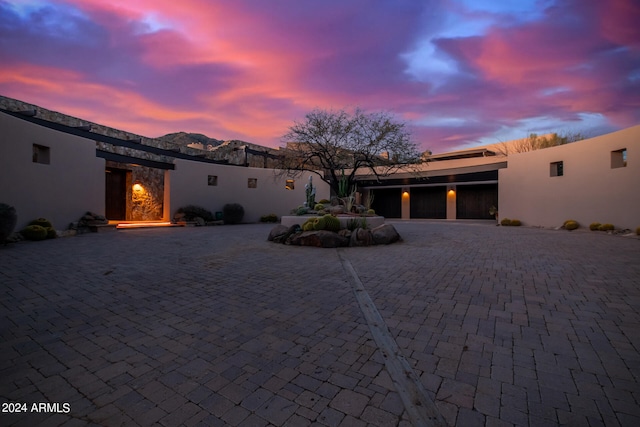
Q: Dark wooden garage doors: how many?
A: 3